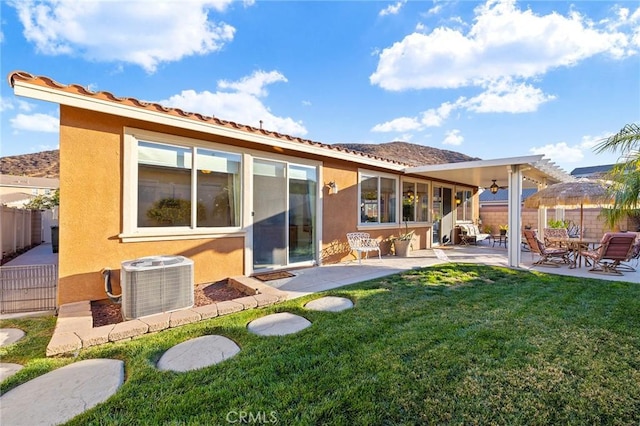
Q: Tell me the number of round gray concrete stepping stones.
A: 6